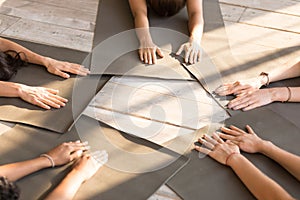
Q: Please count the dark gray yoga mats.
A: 5